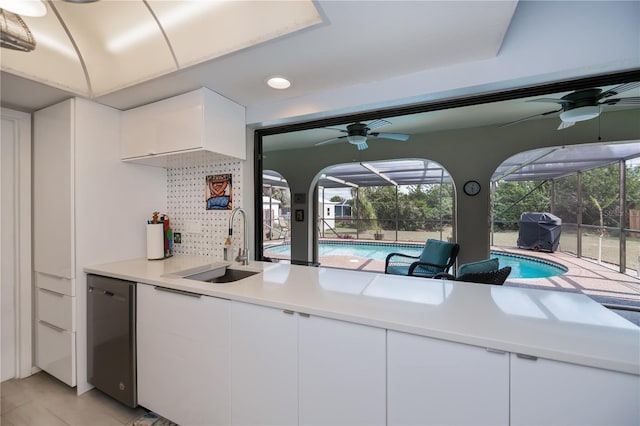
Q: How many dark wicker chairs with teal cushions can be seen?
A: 2